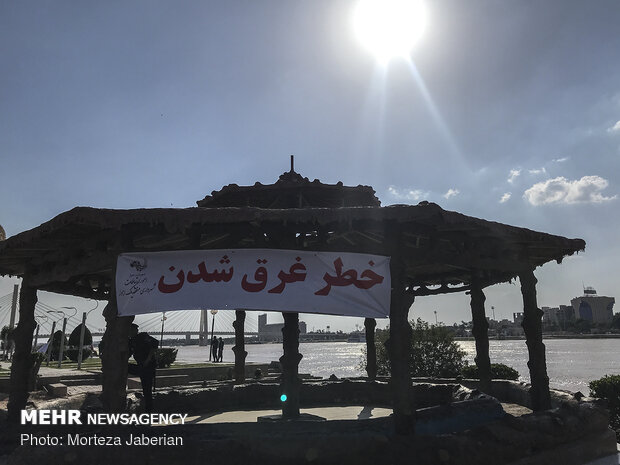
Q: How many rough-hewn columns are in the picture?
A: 8